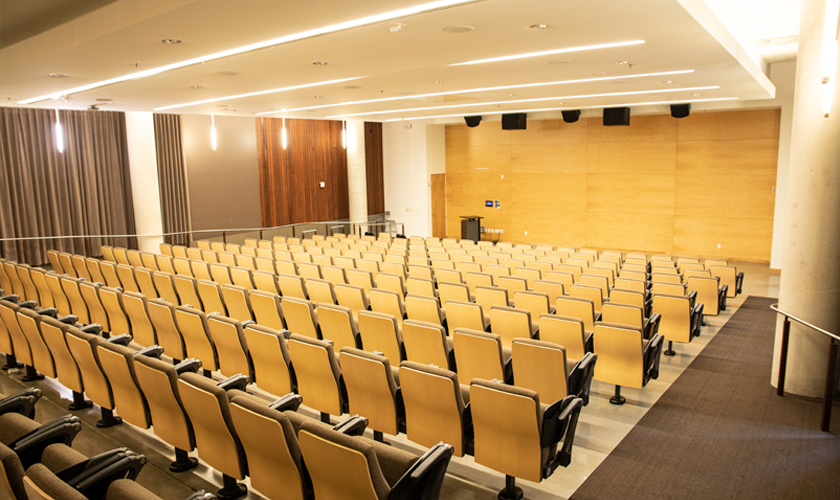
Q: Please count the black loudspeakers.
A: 5